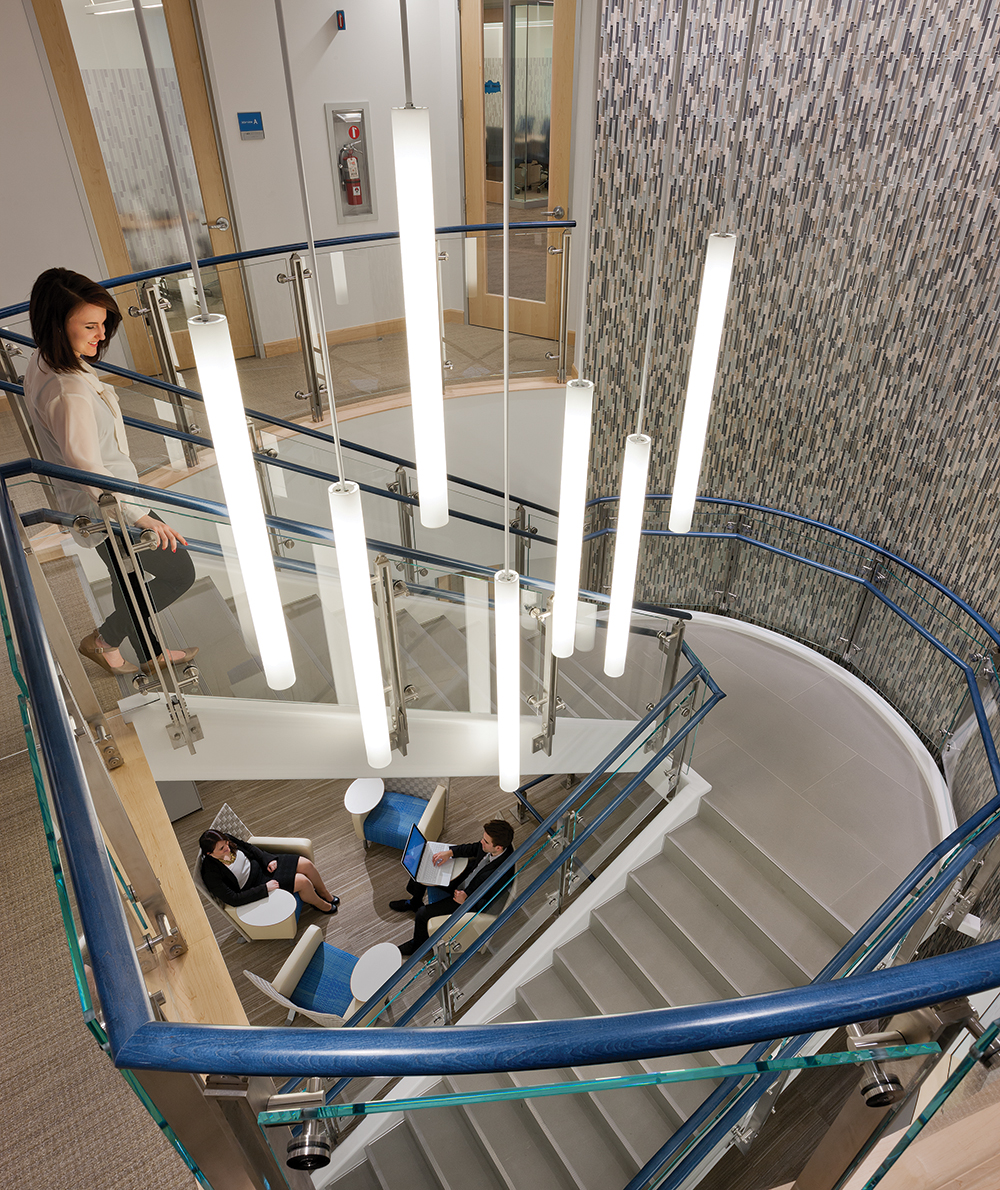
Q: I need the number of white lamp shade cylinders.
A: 7